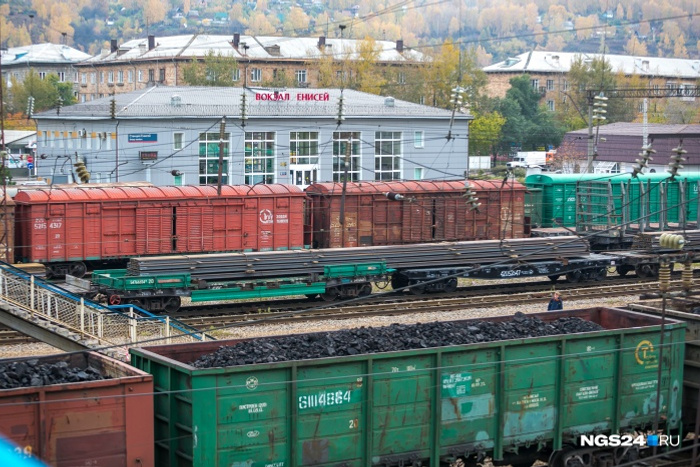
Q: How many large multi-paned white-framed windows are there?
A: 5